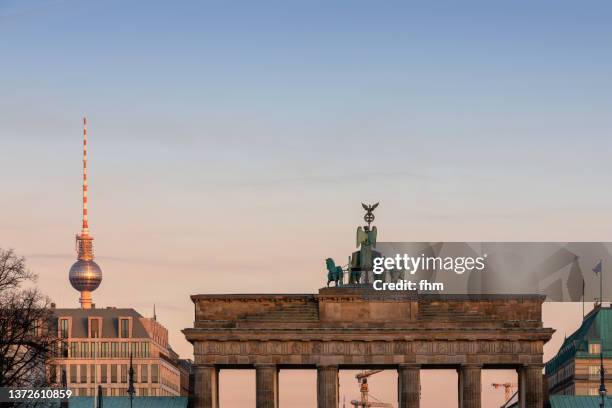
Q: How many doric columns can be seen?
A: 6